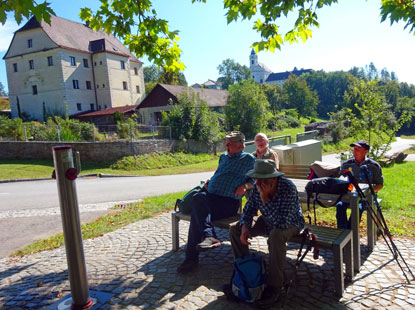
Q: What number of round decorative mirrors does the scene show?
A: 0